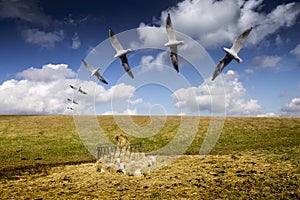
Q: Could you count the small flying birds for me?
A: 3